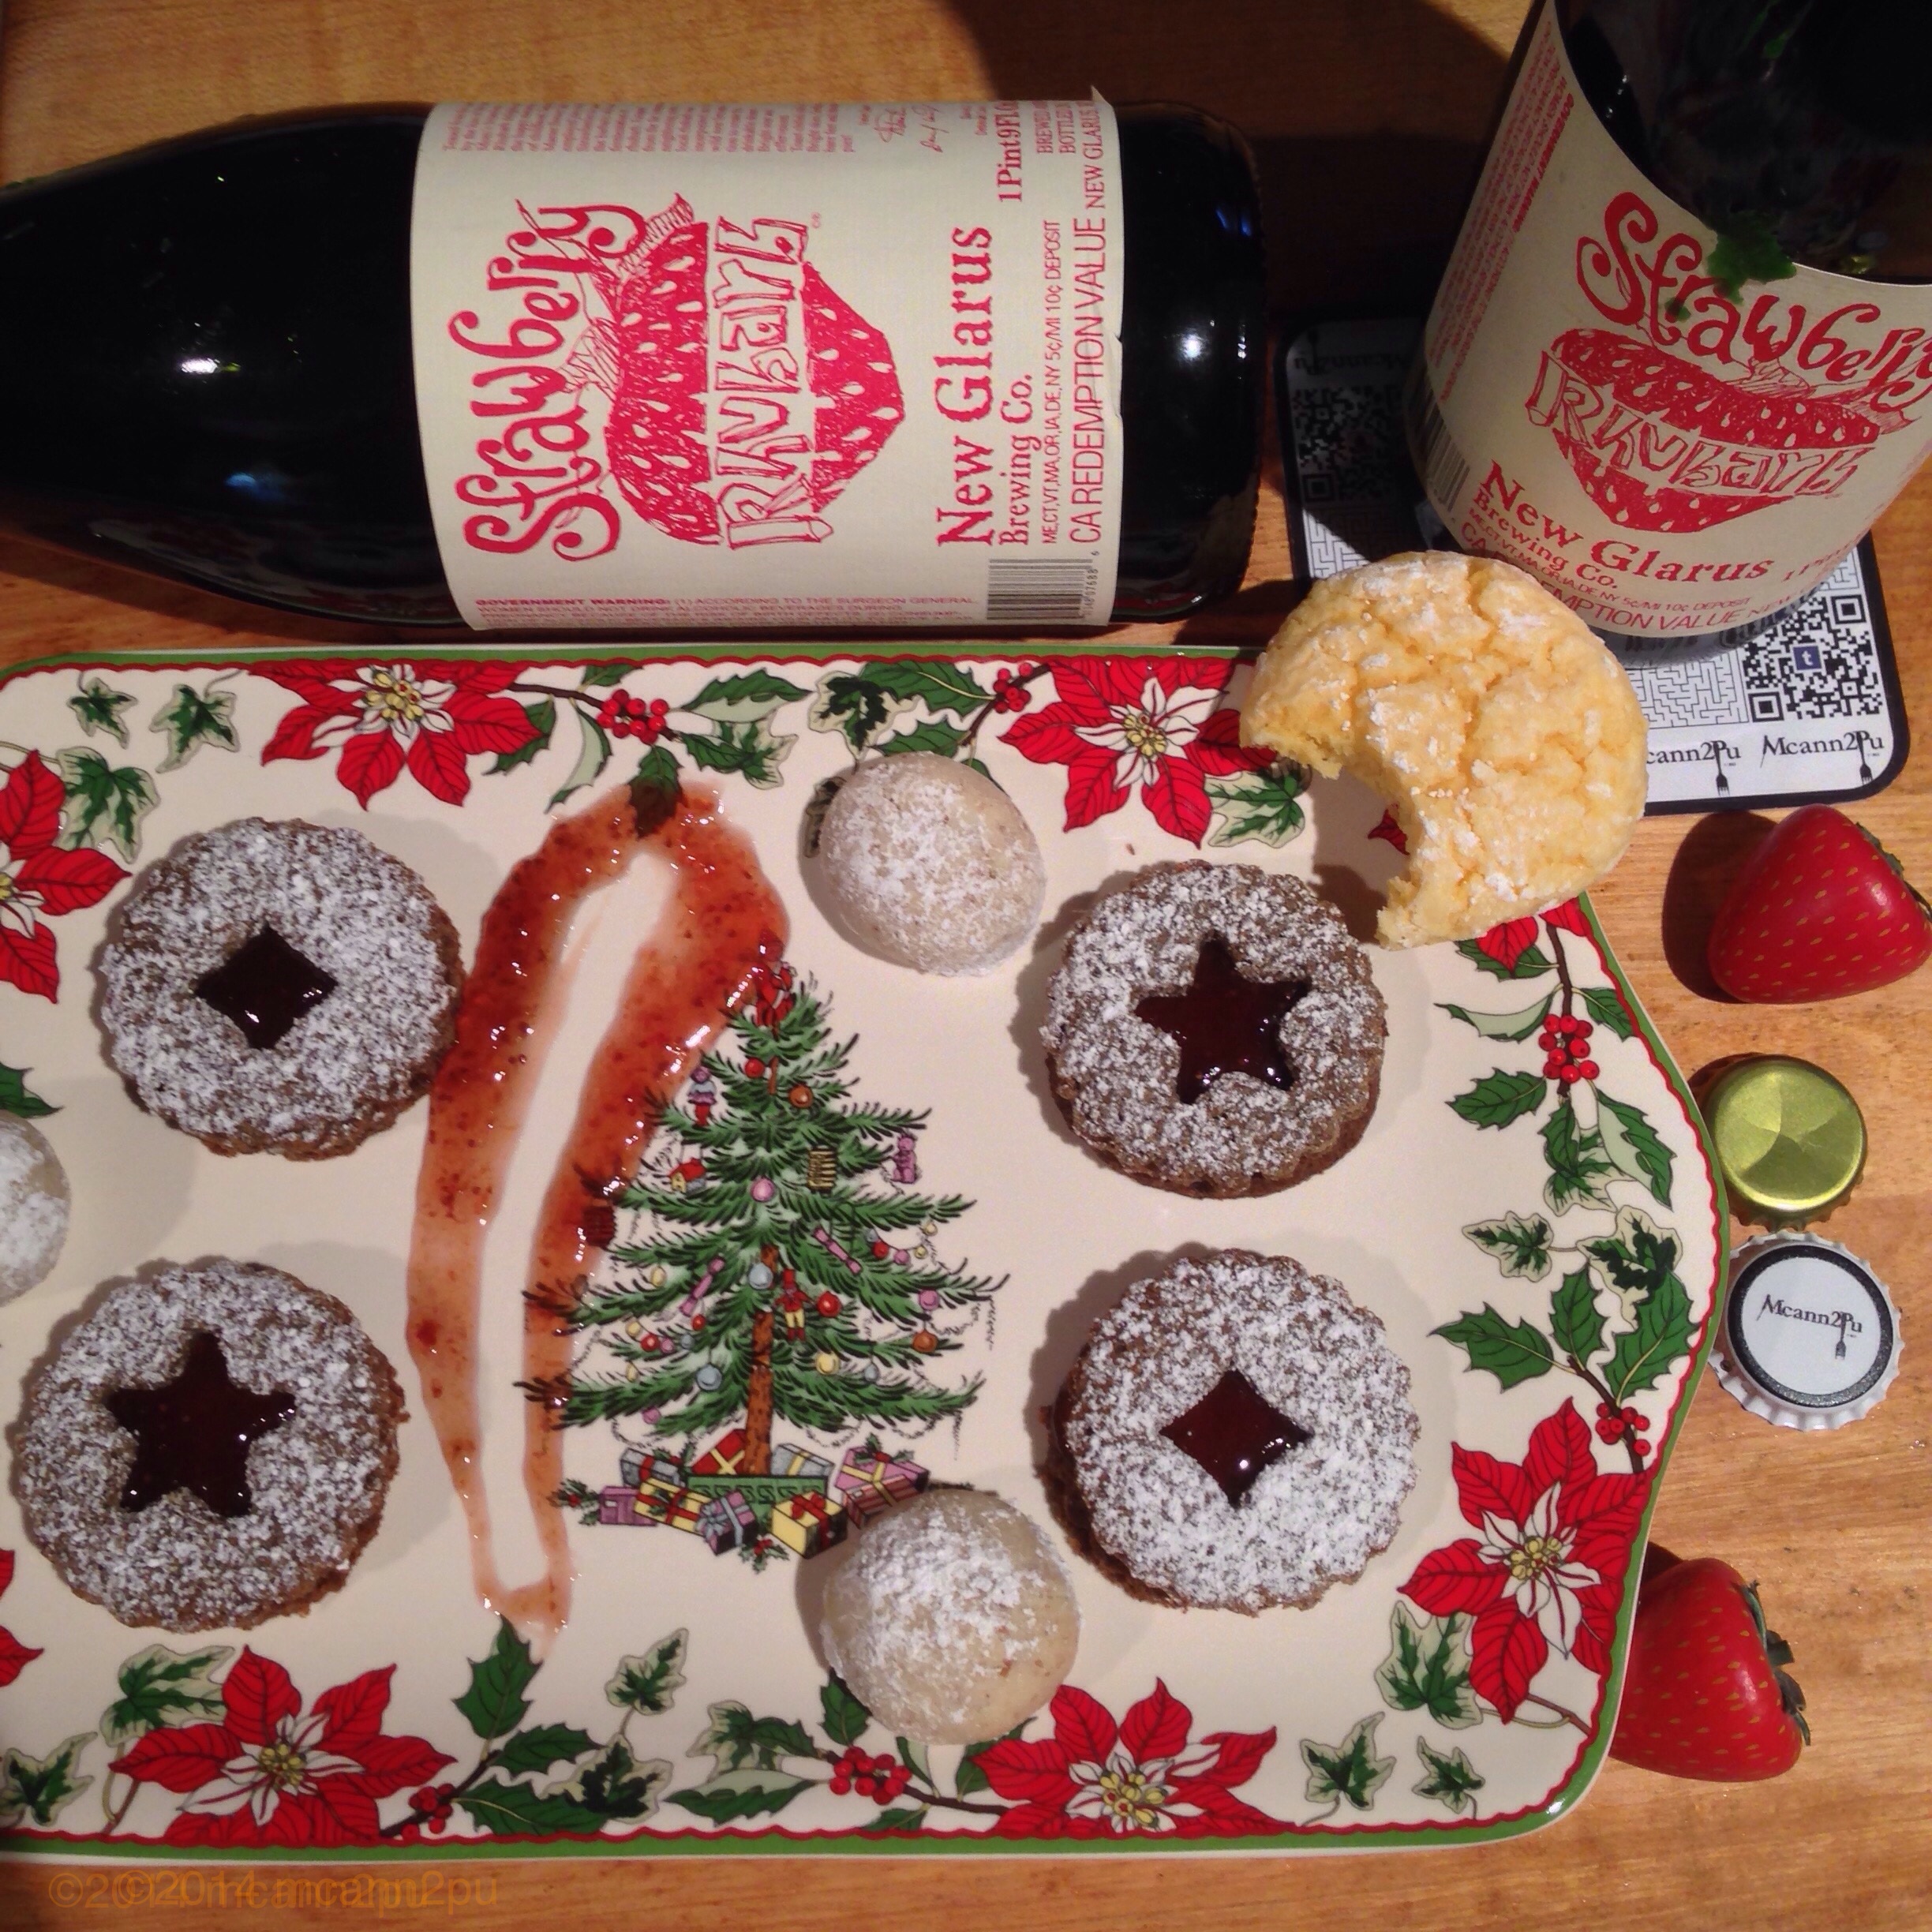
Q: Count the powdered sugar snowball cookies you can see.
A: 3